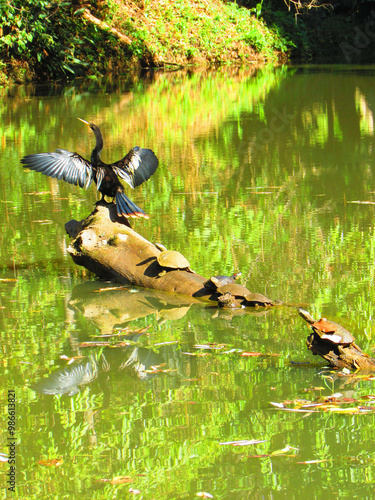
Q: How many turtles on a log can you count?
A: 5